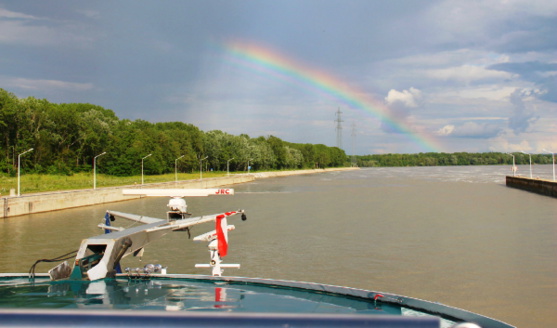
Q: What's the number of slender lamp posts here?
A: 10